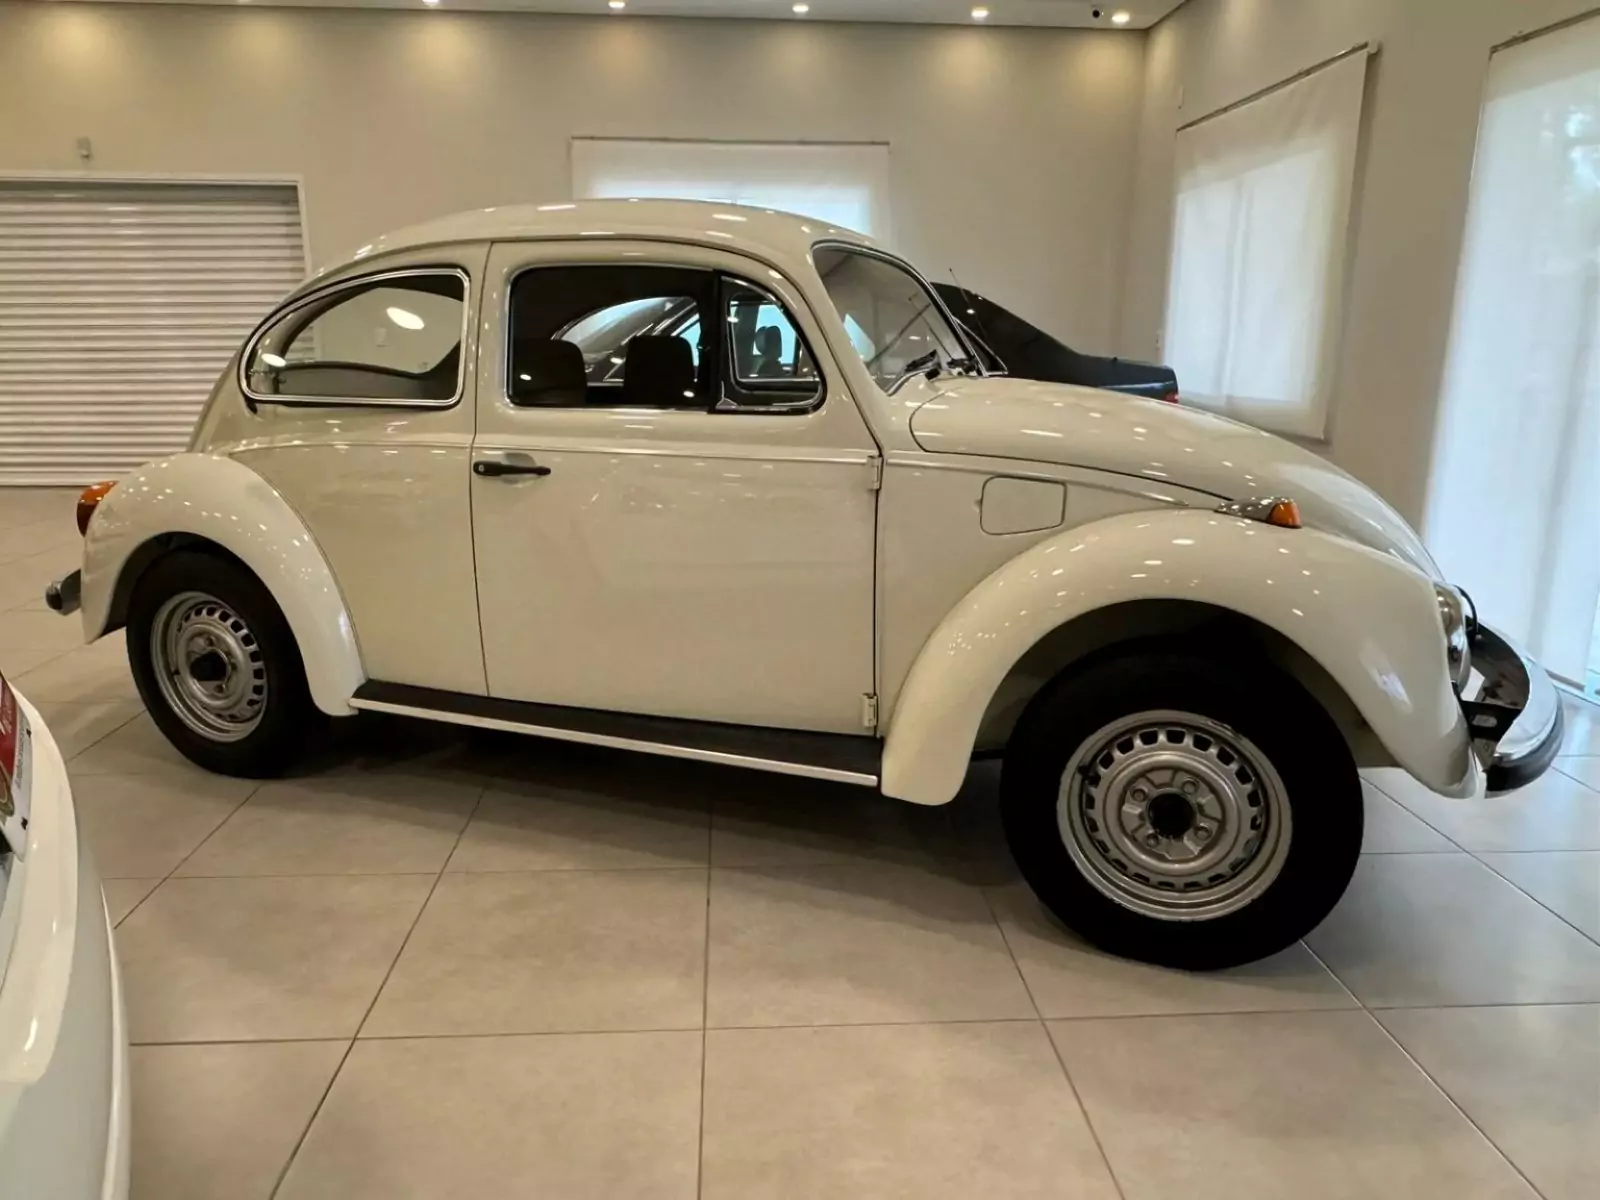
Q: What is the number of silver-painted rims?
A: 2